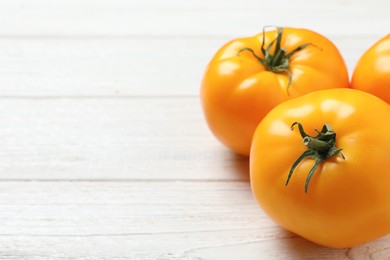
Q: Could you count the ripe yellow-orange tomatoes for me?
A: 3